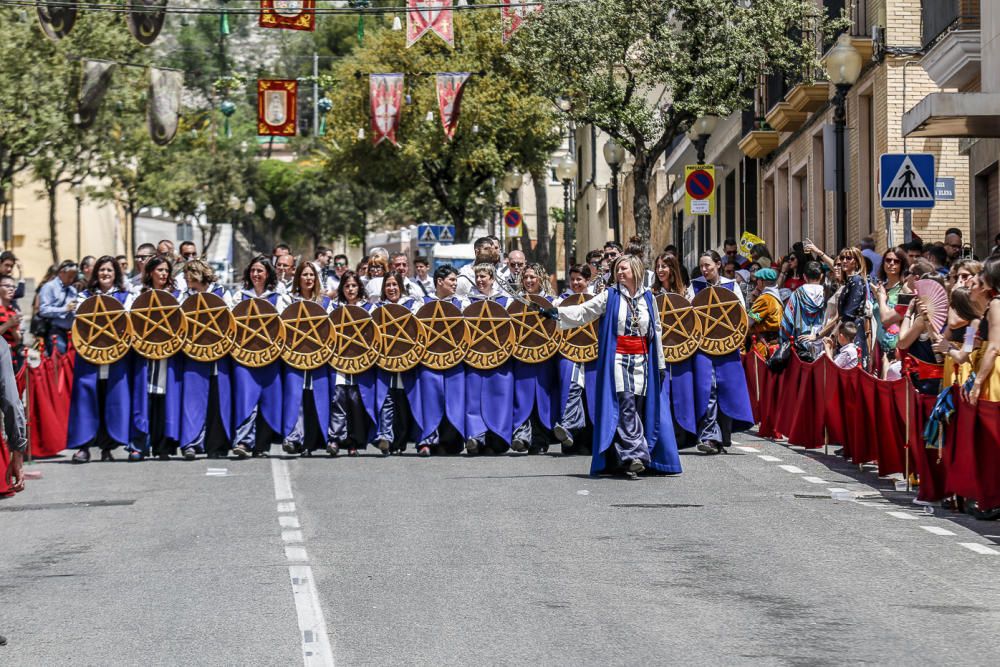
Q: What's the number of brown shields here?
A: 13